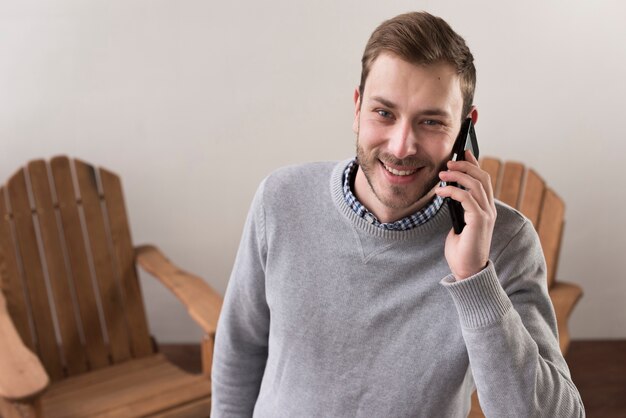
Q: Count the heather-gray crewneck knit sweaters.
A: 1